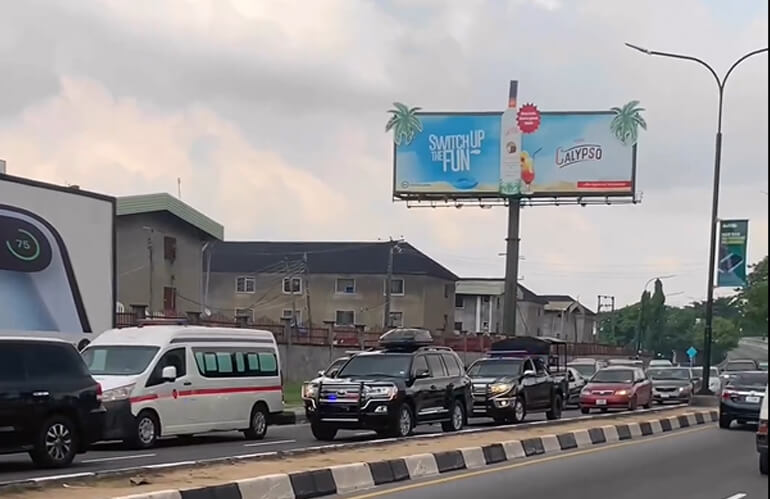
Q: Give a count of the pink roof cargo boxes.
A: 0